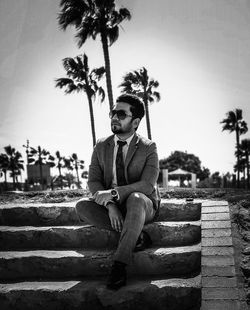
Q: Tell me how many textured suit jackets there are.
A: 1